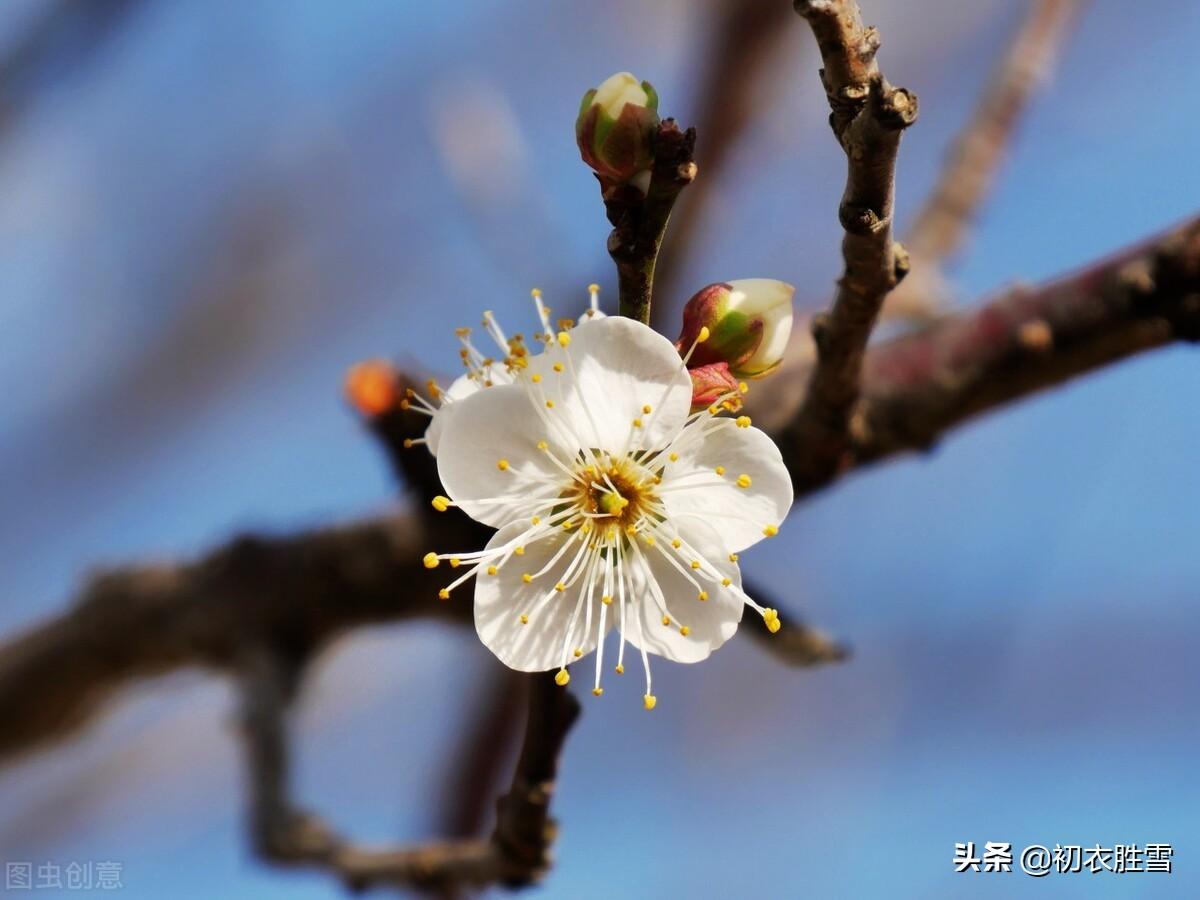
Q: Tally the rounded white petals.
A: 5